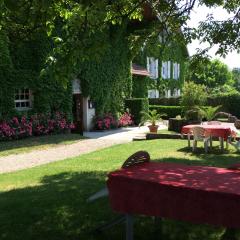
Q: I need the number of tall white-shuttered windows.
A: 3